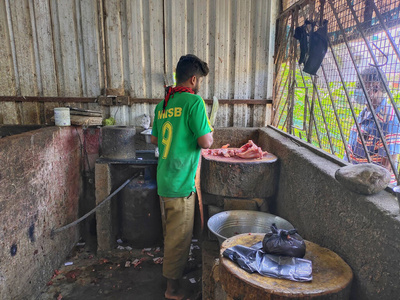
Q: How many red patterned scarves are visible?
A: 1